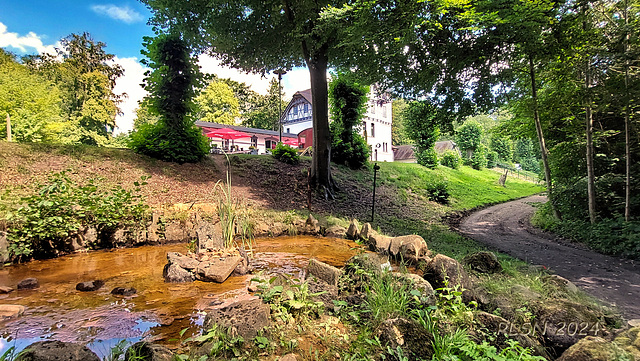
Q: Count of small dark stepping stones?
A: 3